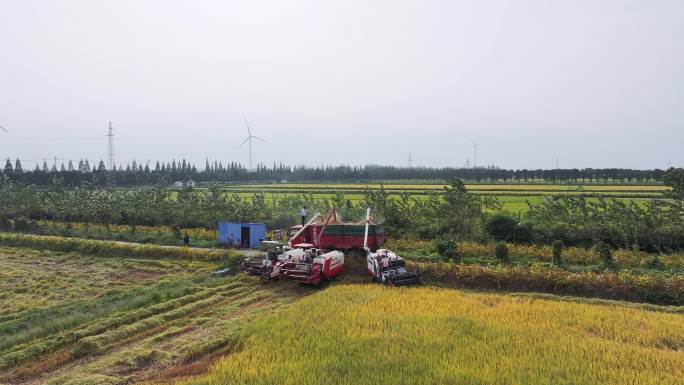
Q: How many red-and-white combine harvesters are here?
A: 3